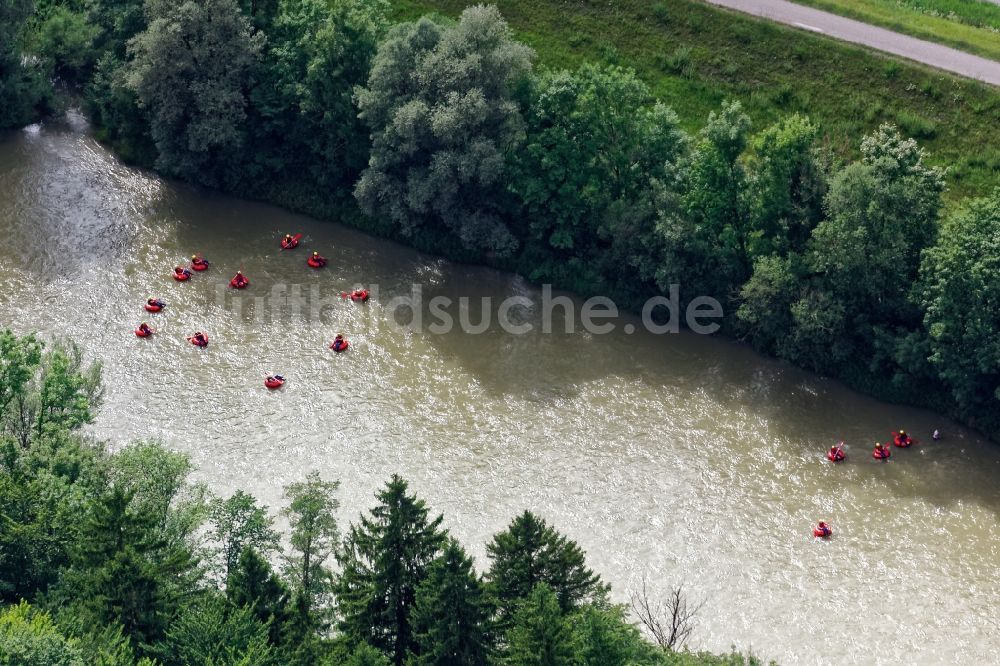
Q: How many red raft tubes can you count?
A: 15